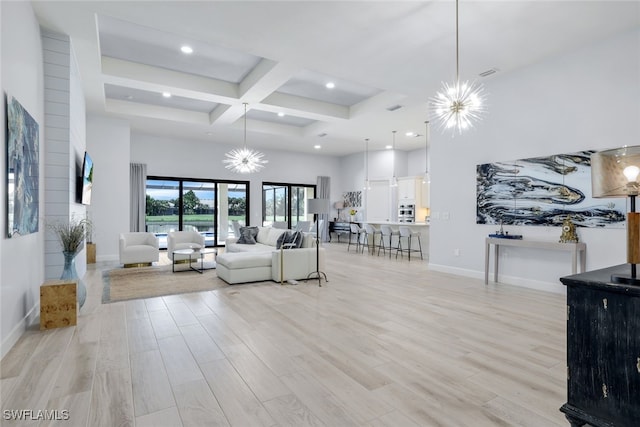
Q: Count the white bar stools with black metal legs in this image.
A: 4